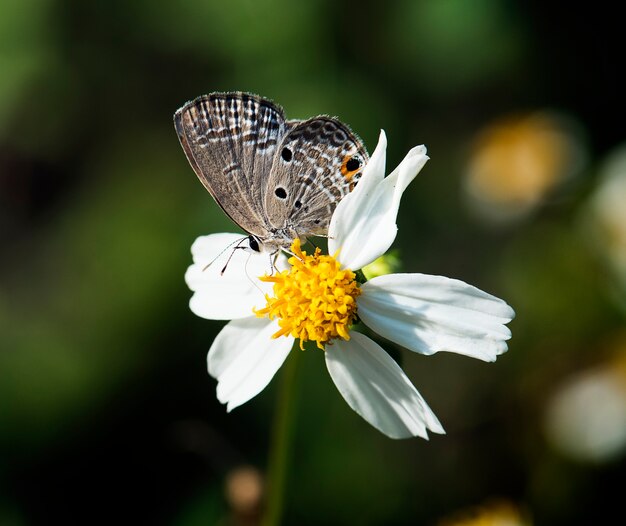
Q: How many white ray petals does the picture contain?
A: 5